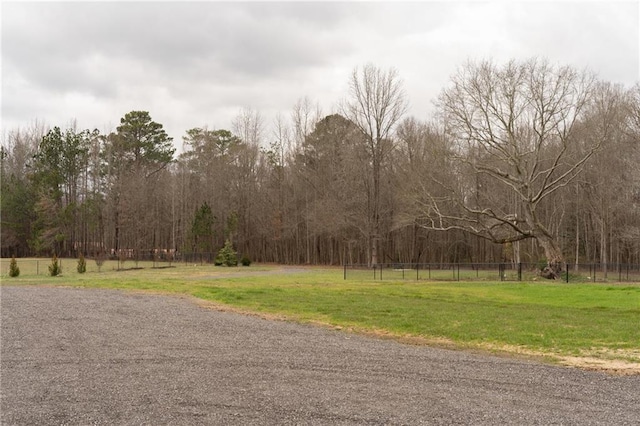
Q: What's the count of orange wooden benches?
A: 0